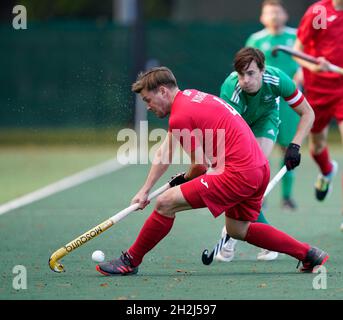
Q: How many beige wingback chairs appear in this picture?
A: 0